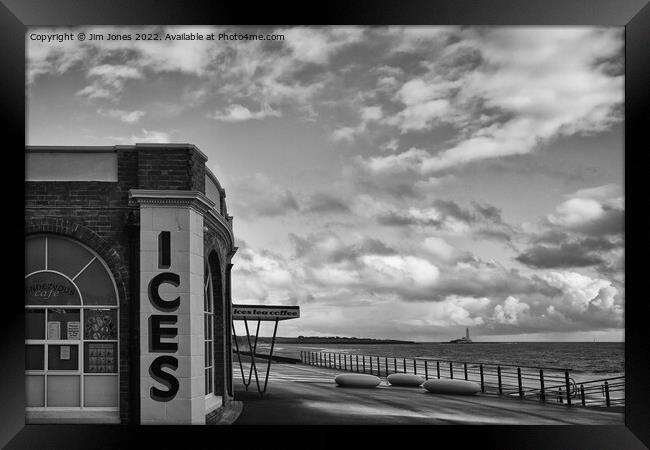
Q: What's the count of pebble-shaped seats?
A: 3